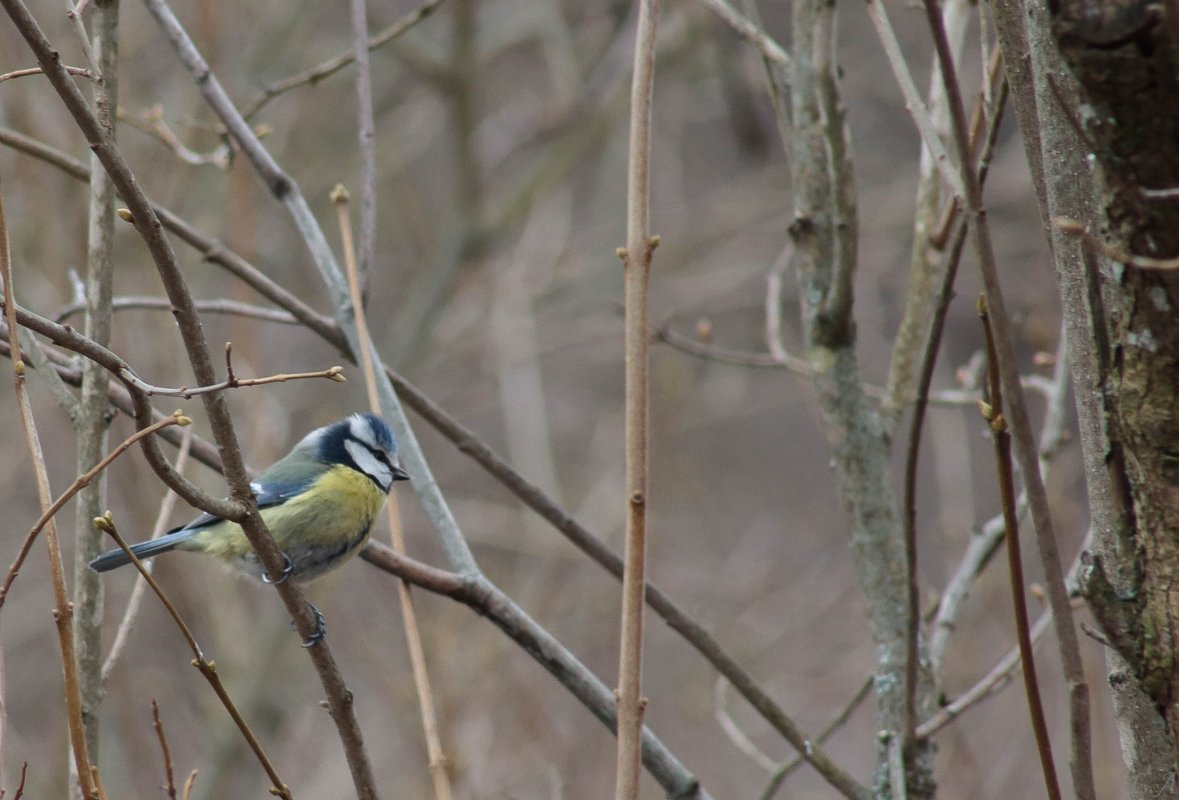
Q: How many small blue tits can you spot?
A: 1